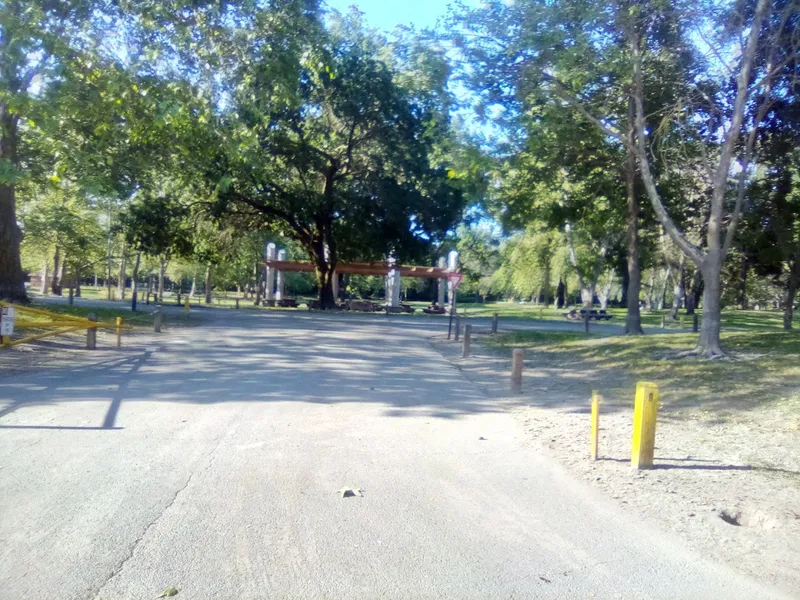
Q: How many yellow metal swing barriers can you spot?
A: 1